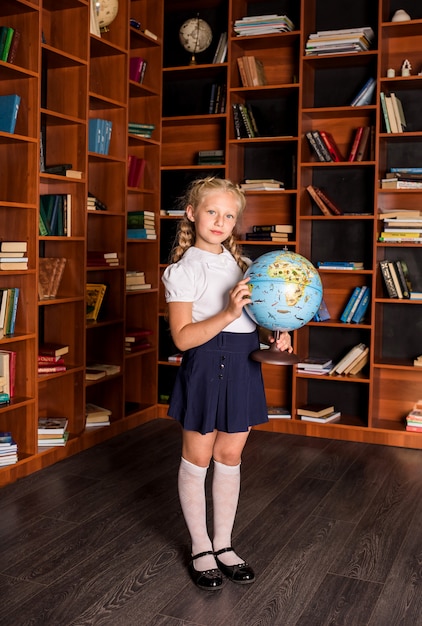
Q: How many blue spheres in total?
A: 1